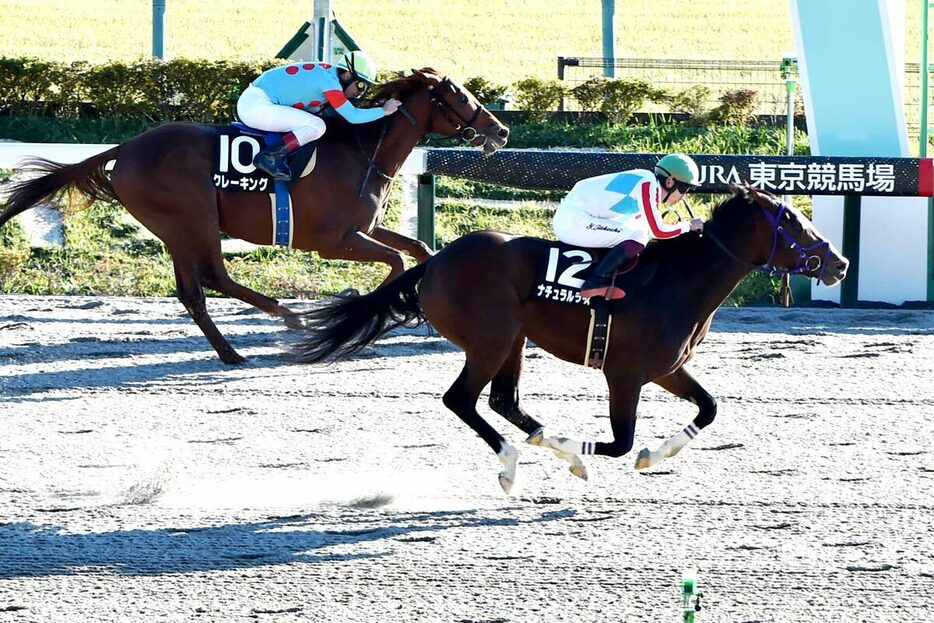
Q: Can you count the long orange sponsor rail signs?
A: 0